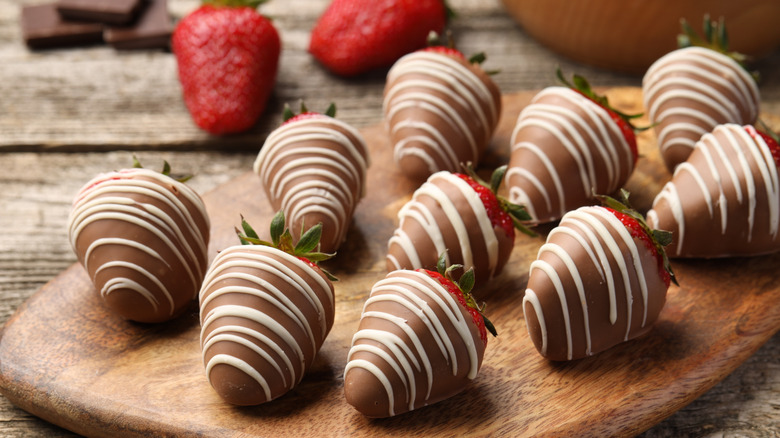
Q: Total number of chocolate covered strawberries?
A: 10